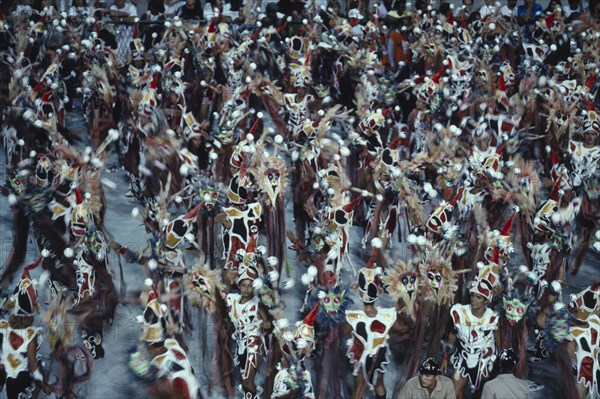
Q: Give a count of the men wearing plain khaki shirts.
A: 2